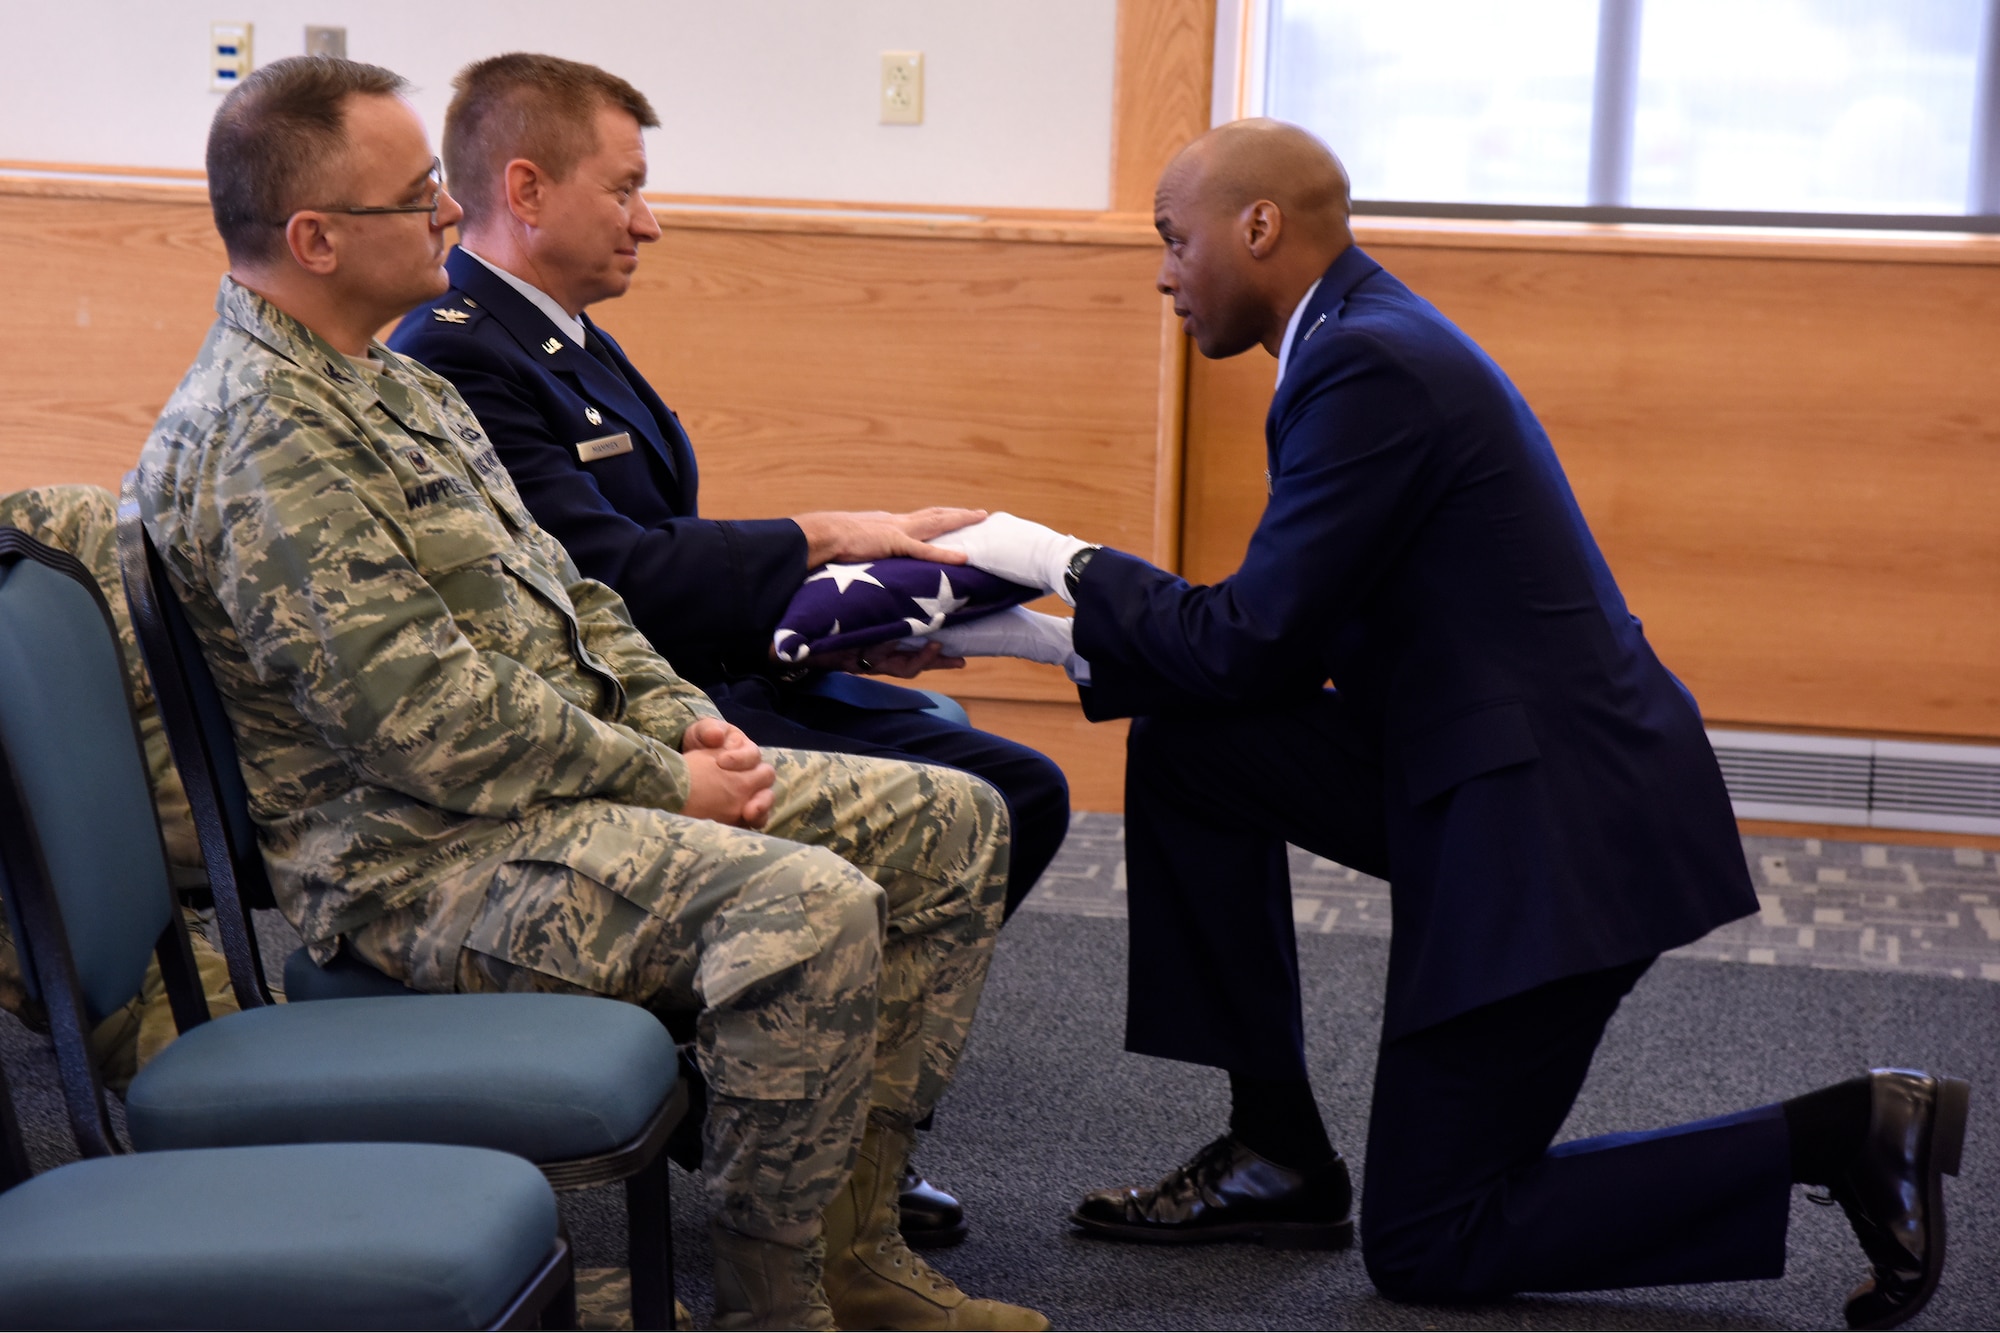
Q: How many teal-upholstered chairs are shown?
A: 4